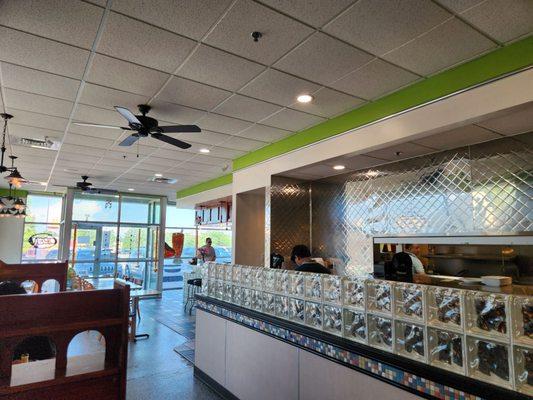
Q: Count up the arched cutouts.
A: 4